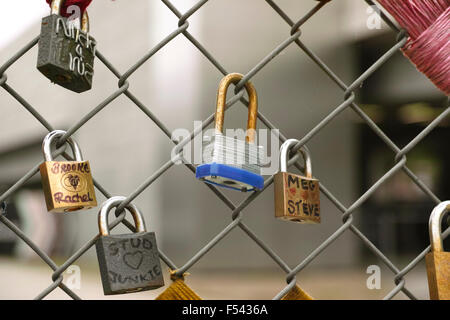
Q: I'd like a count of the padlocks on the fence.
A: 6